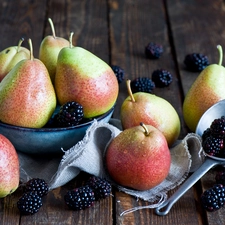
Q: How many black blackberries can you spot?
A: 15